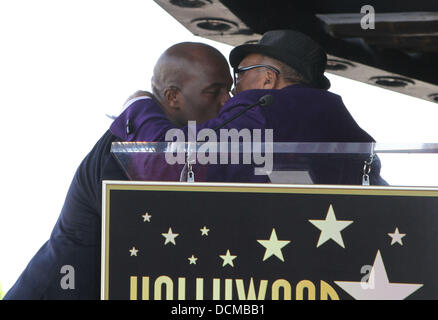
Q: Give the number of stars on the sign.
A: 10